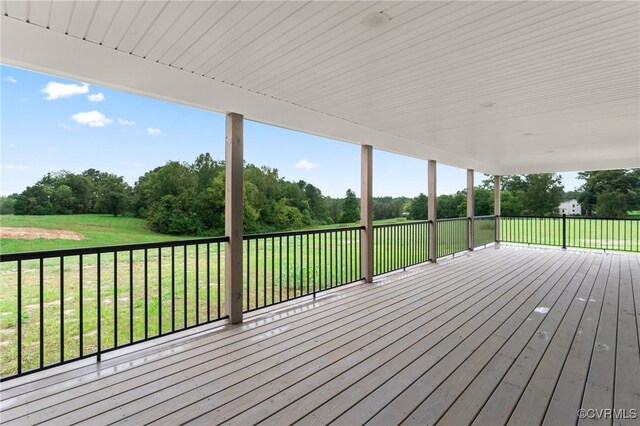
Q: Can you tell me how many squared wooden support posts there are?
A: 5